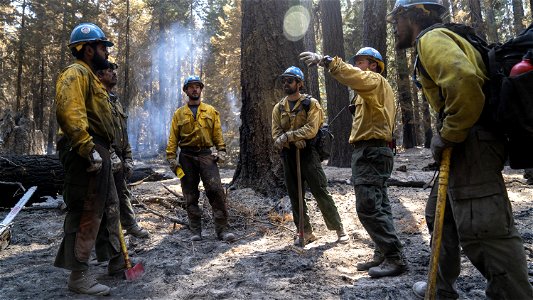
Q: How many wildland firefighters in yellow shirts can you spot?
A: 6